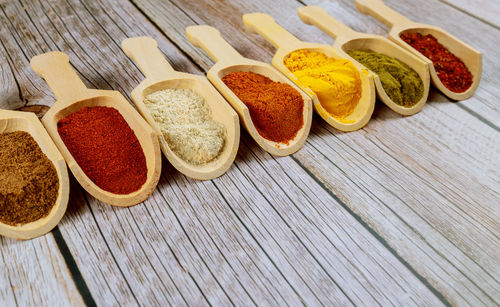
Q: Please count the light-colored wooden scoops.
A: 7